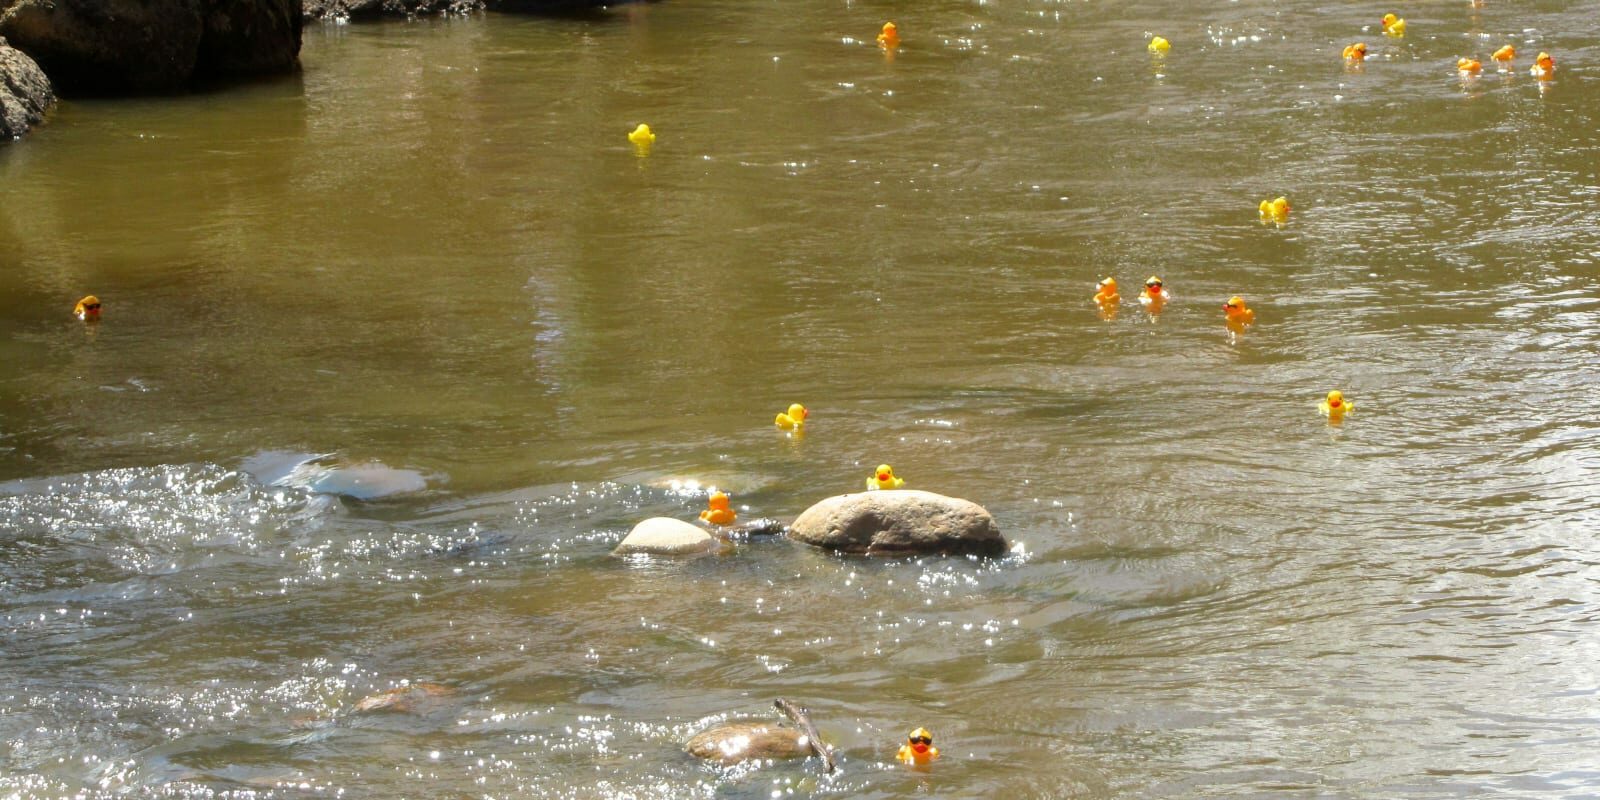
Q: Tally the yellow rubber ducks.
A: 7